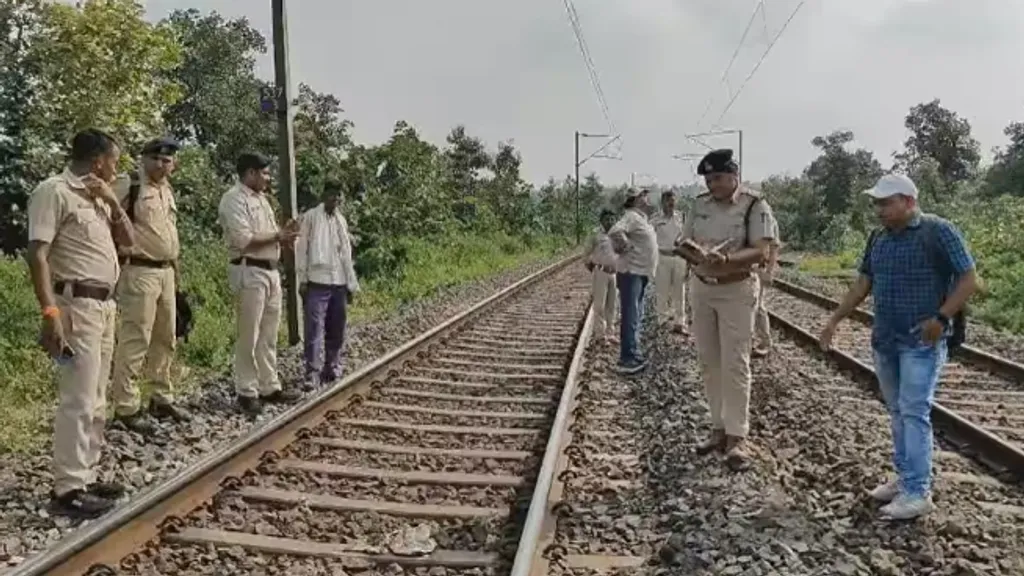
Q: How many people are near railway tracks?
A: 10